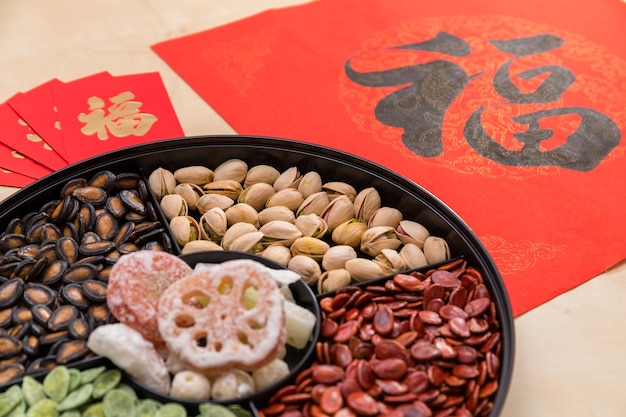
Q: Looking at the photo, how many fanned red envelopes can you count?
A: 5